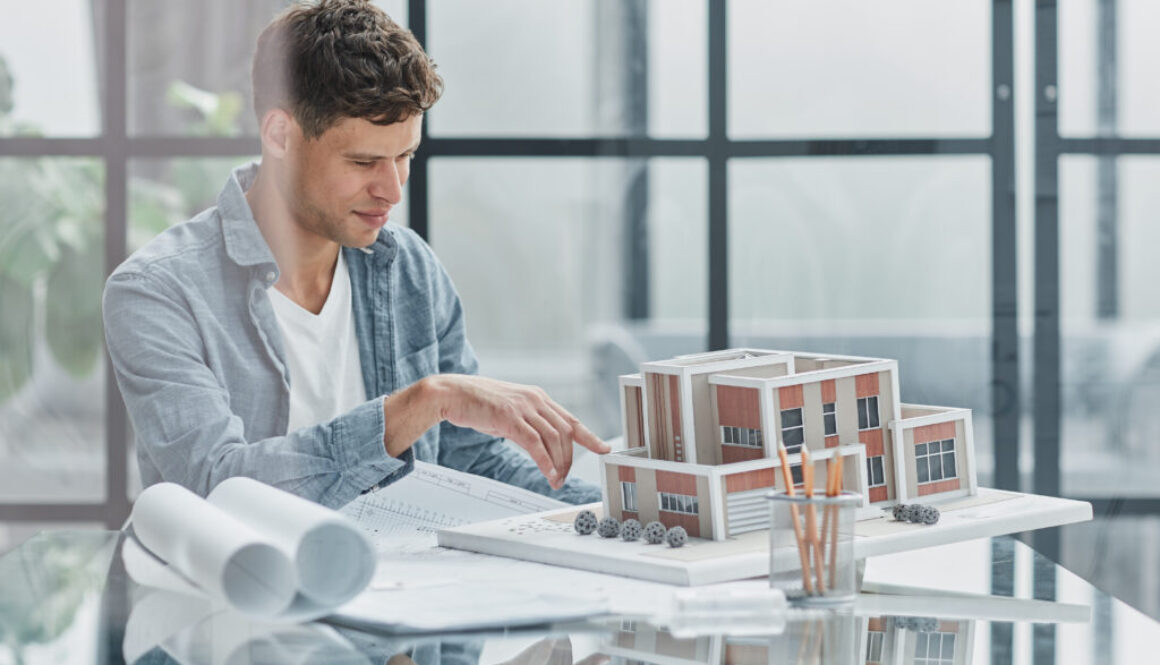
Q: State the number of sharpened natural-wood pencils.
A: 5